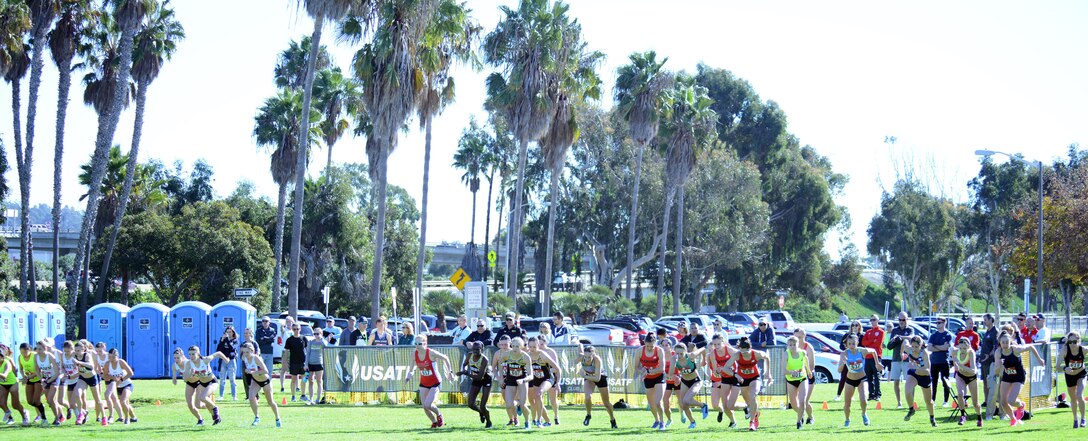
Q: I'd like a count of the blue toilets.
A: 8